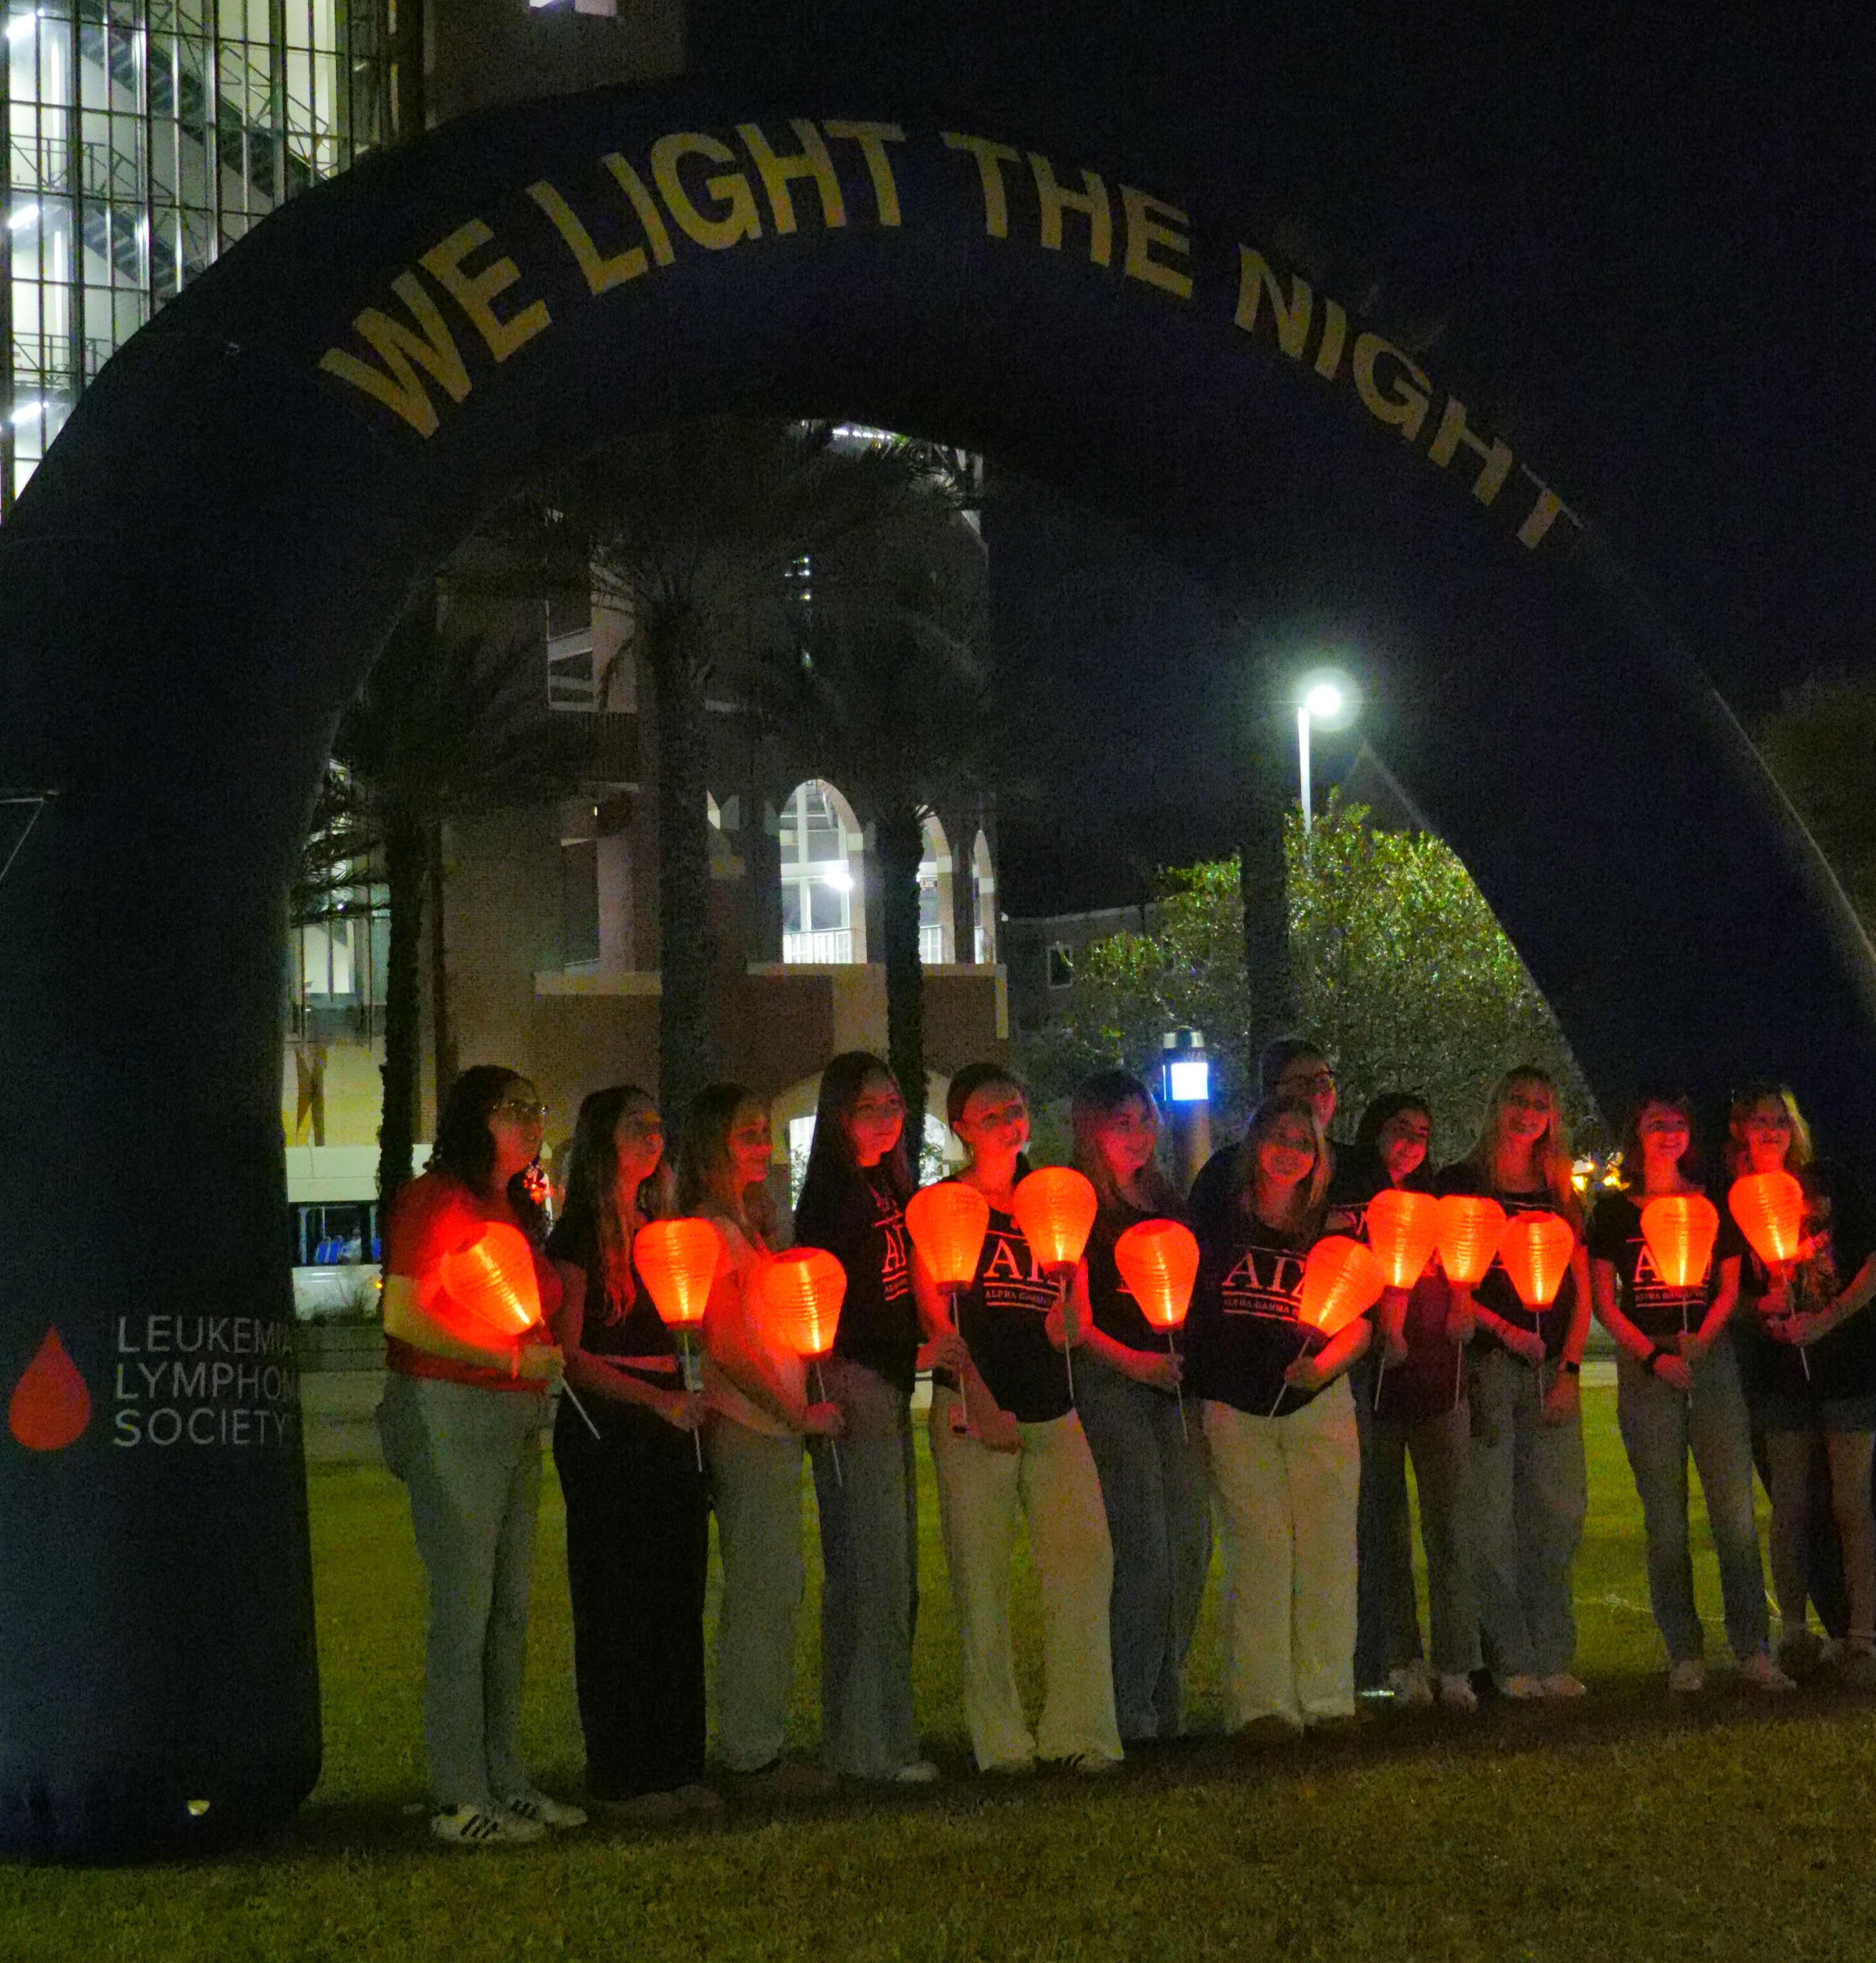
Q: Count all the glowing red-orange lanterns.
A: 12